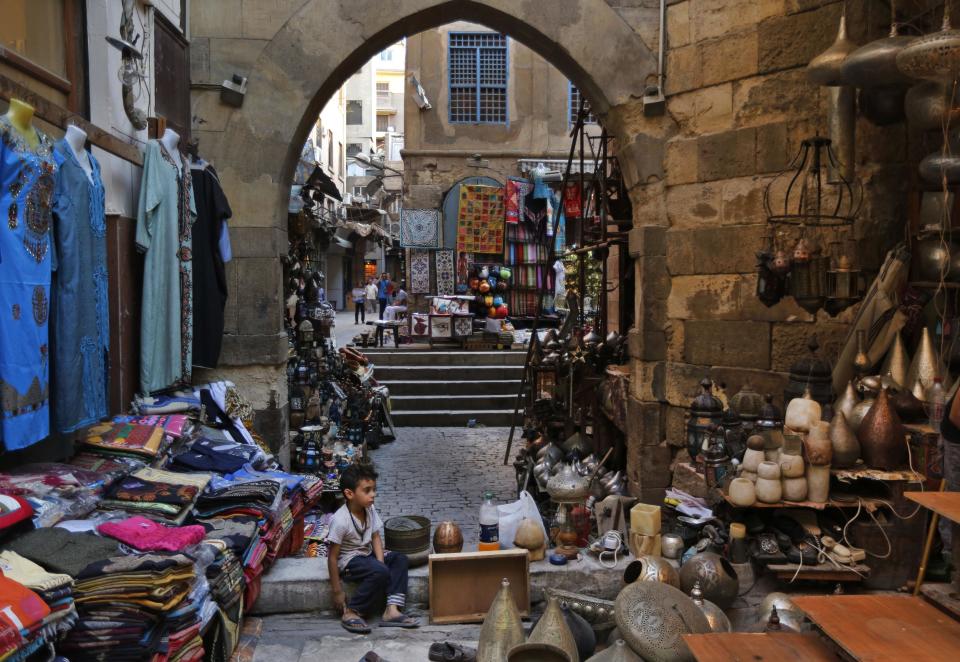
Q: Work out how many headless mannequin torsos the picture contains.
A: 3